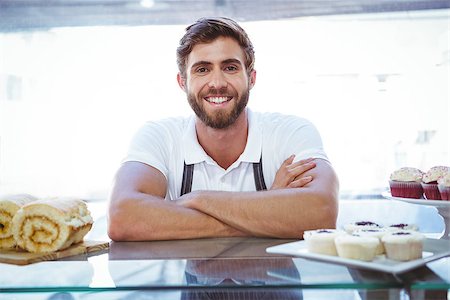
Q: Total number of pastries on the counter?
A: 11